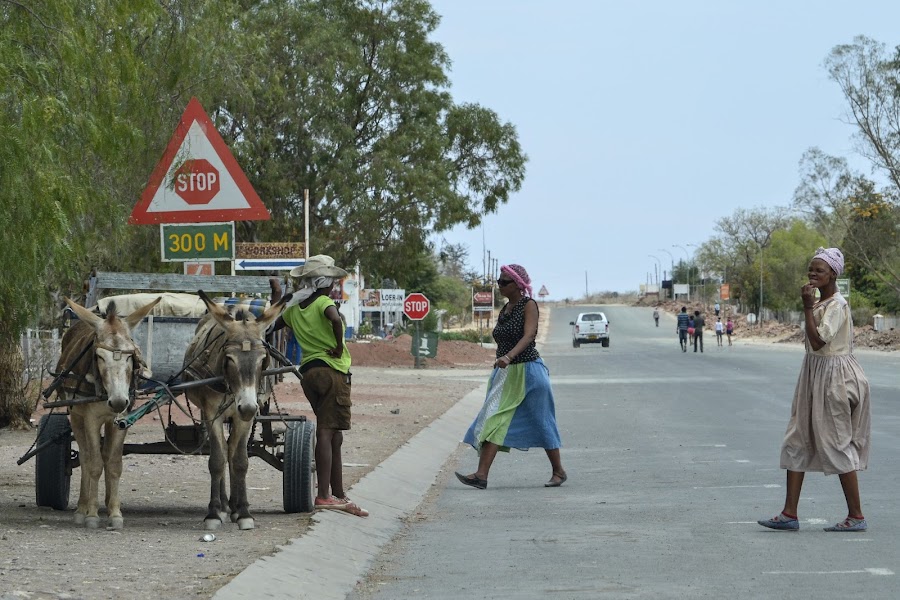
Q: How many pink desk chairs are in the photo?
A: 0